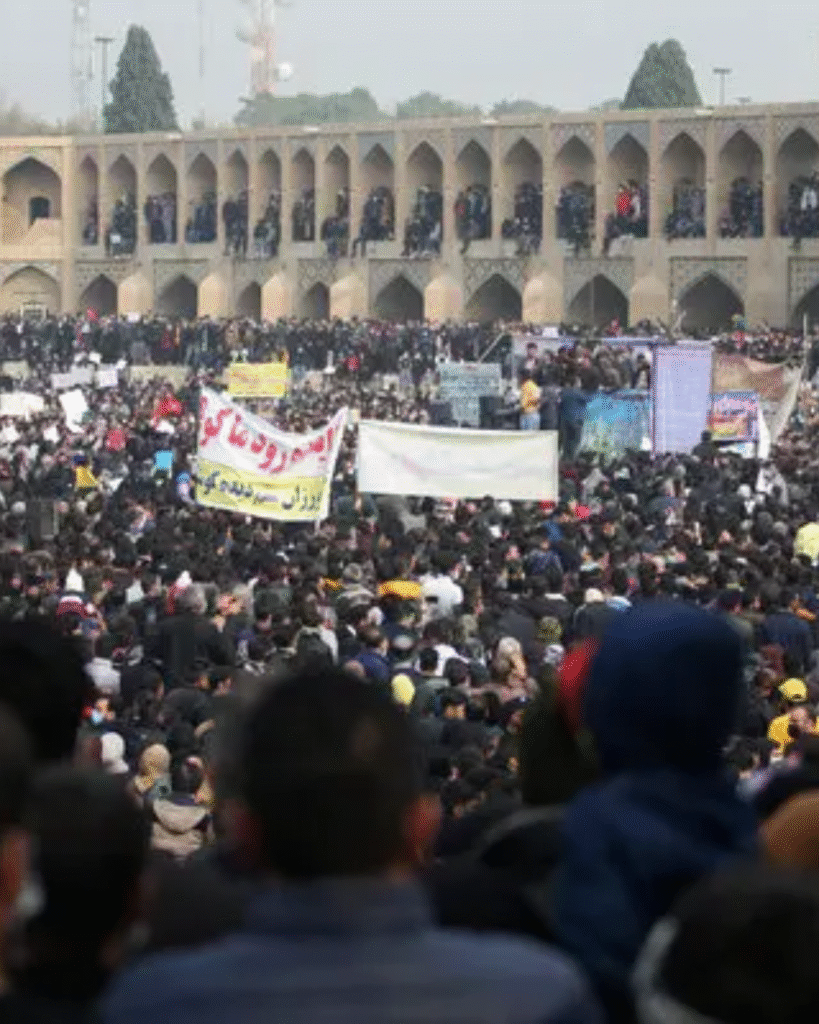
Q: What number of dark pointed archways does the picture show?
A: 9